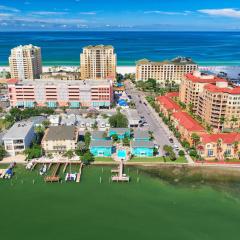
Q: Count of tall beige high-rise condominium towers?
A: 2